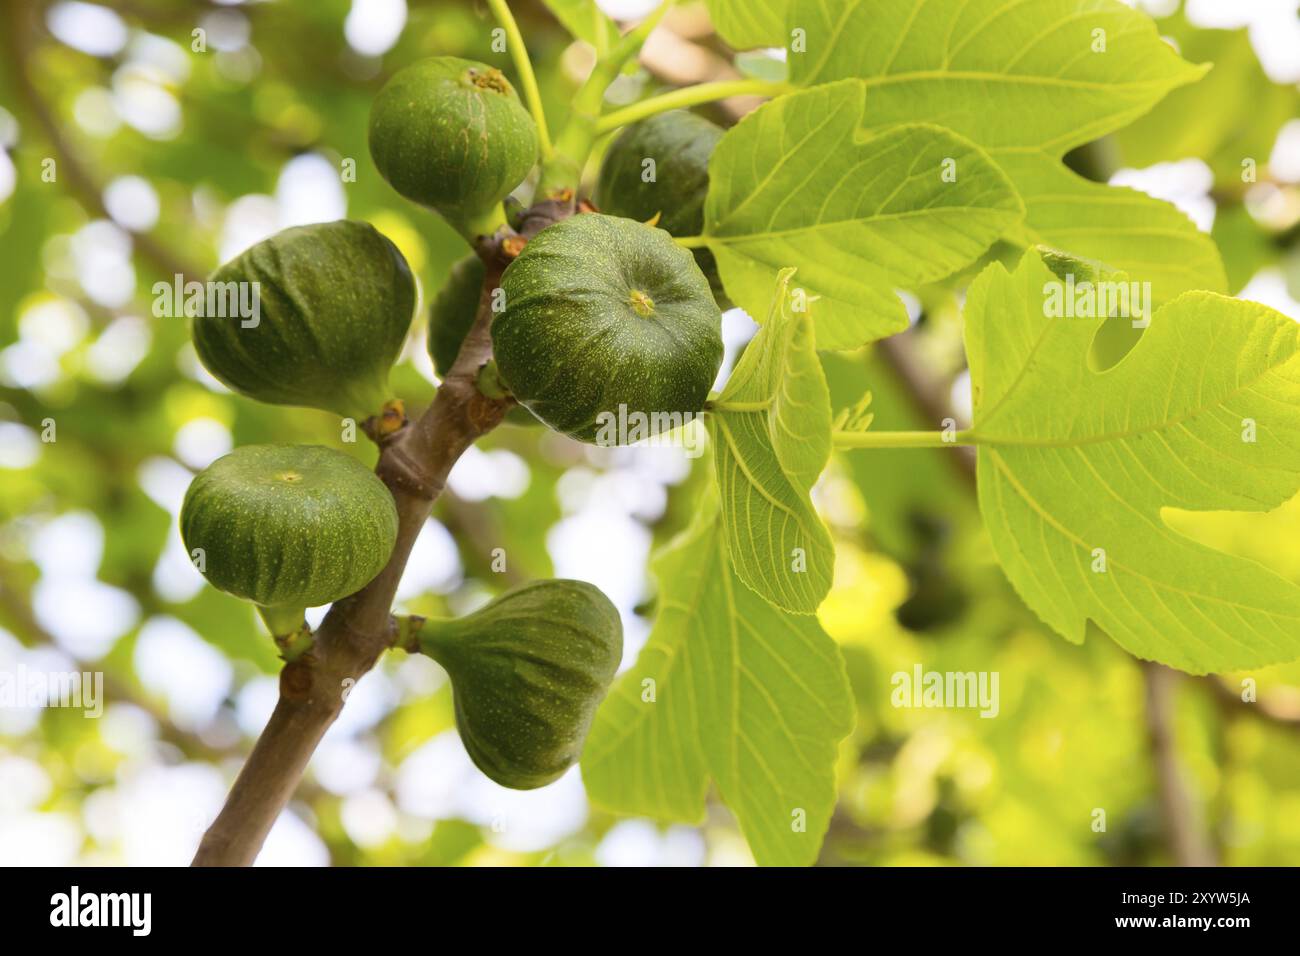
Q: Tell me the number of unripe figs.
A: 7